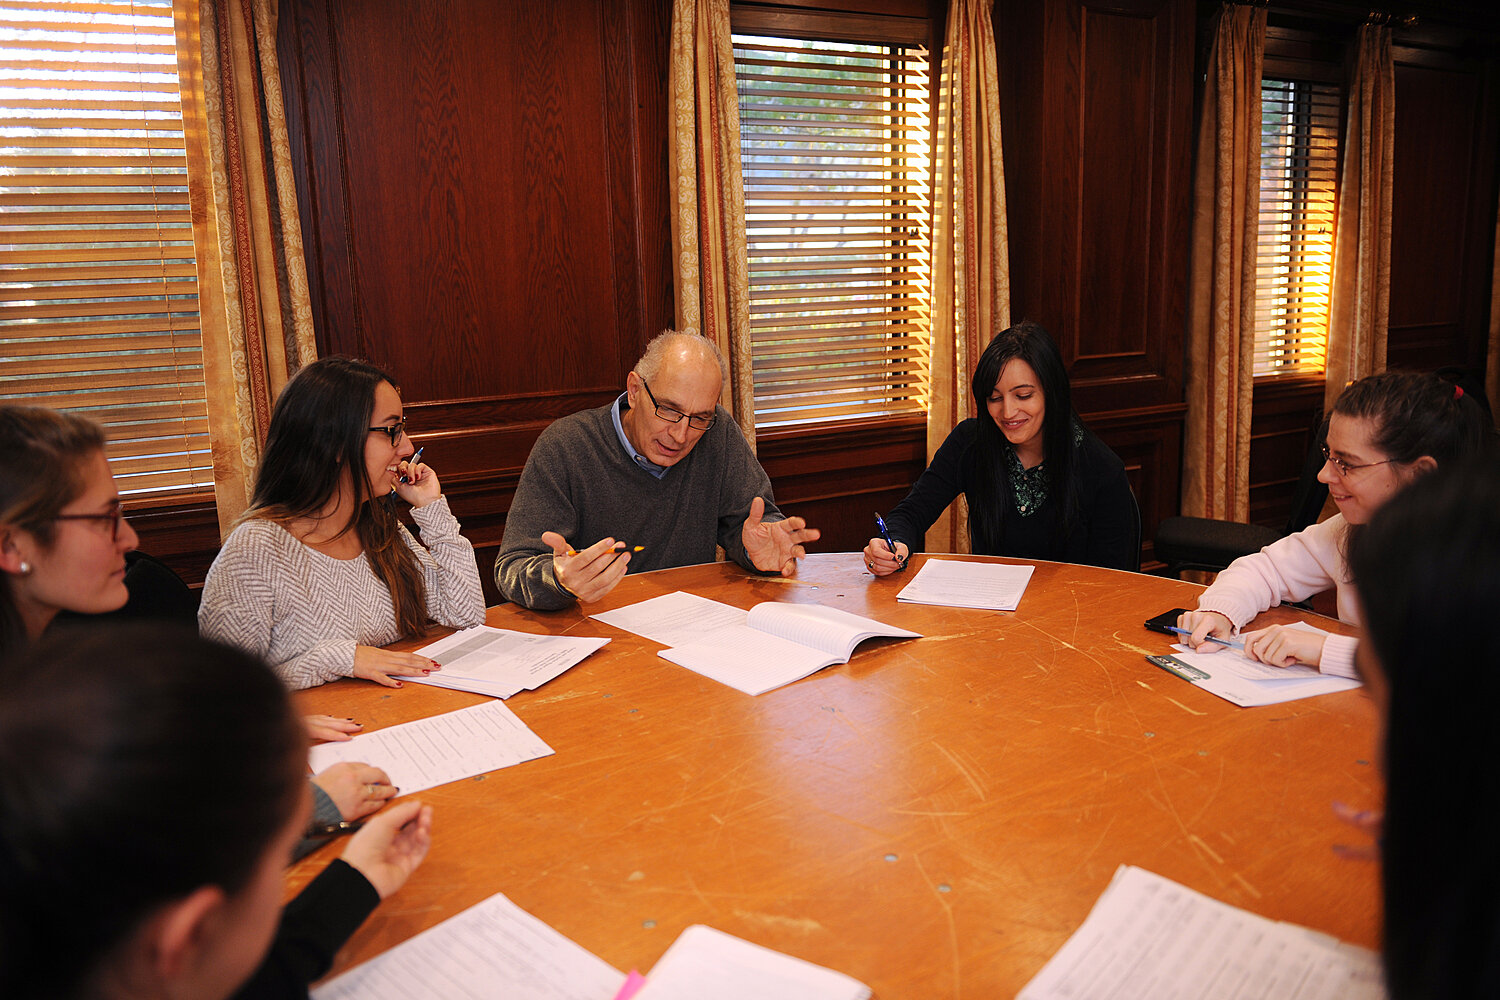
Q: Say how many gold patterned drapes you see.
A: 5